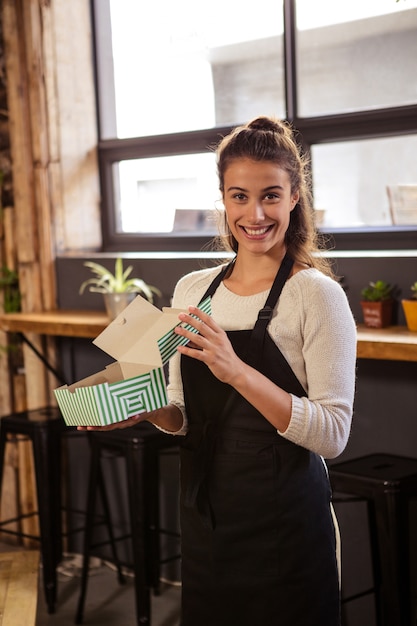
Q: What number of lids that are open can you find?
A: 1